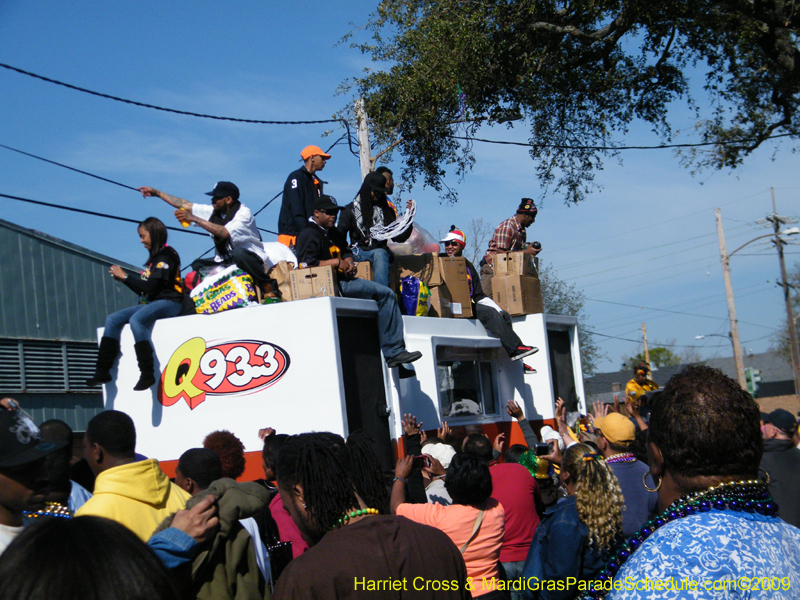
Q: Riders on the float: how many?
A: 8